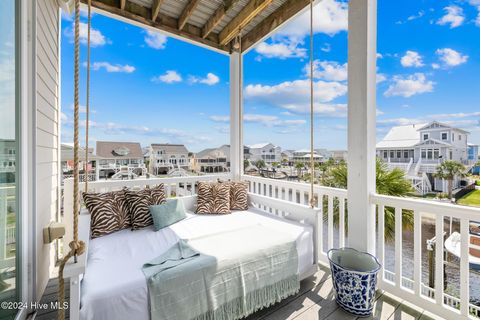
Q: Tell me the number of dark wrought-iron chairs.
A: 0